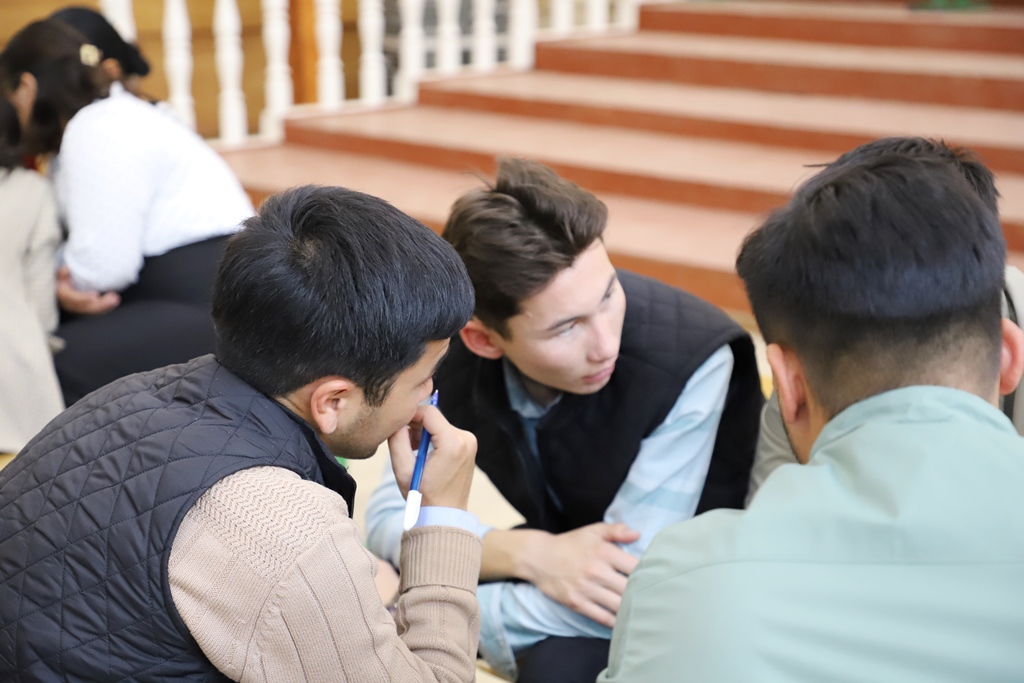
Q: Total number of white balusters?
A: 13